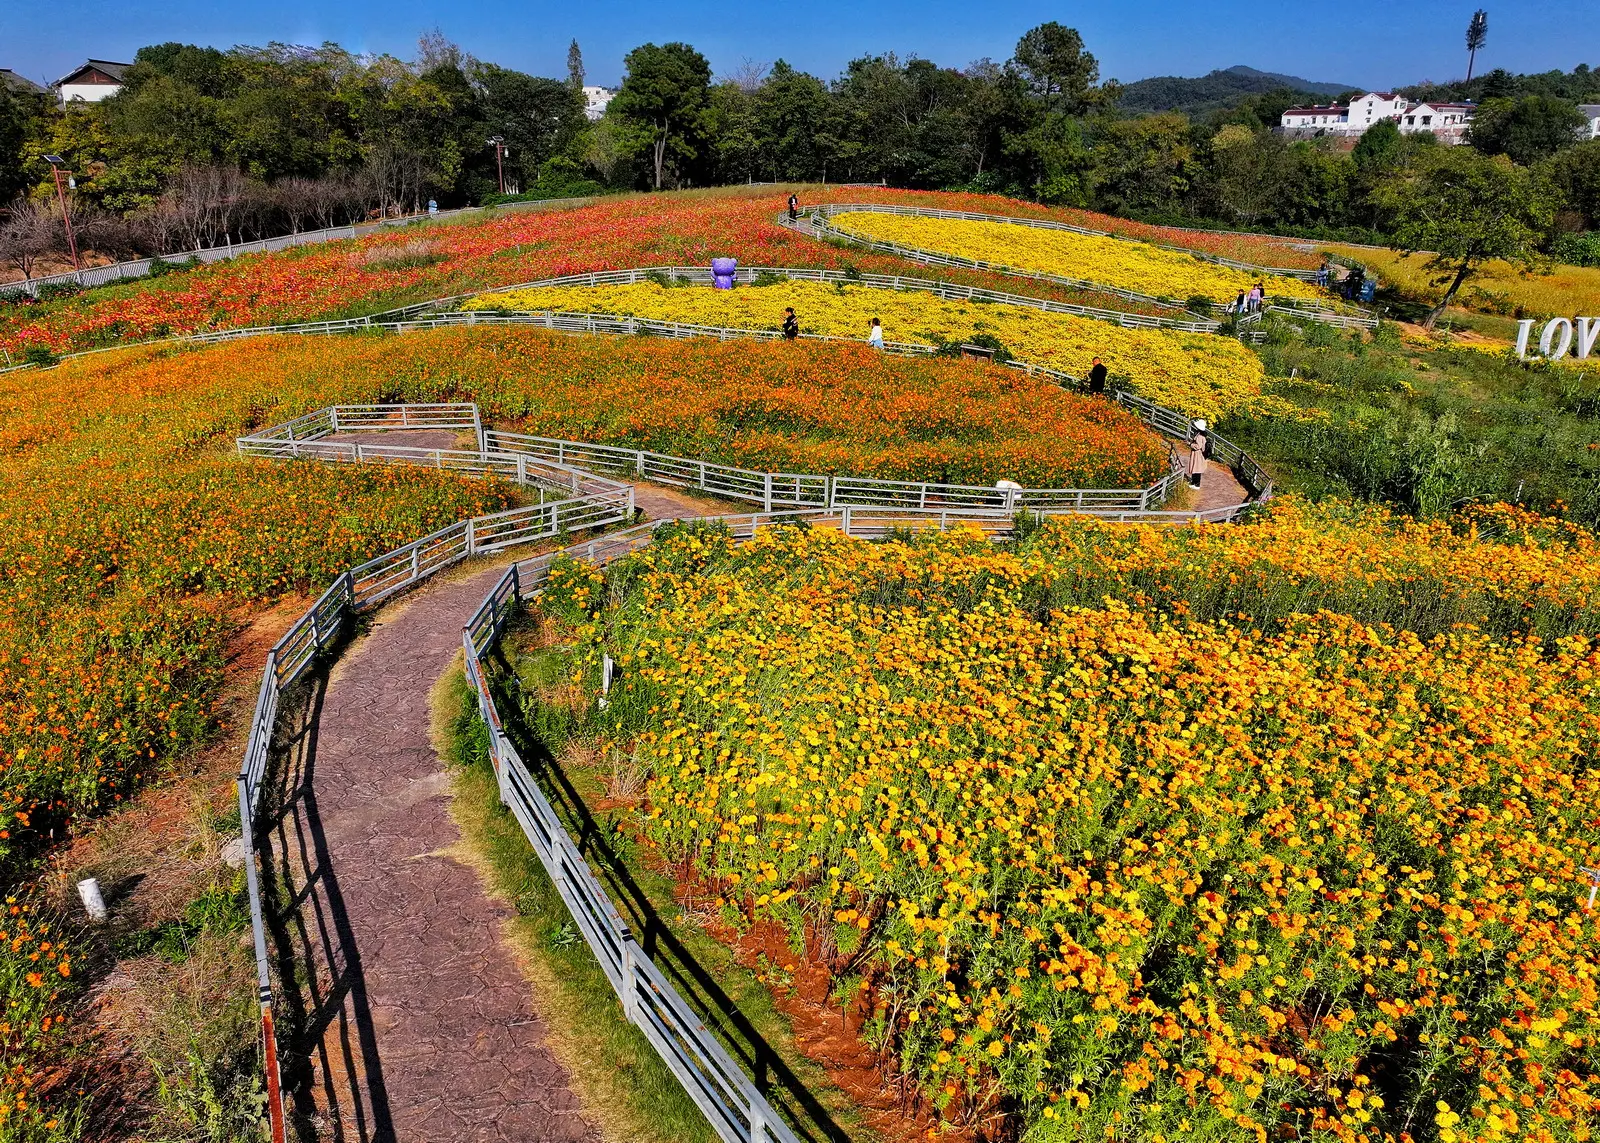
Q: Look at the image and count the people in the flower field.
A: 9